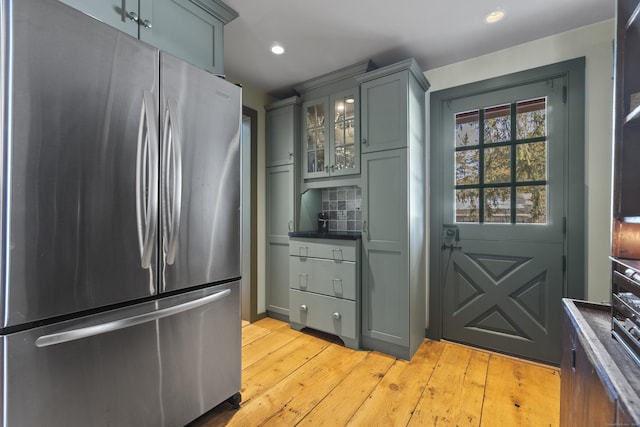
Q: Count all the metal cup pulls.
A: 2